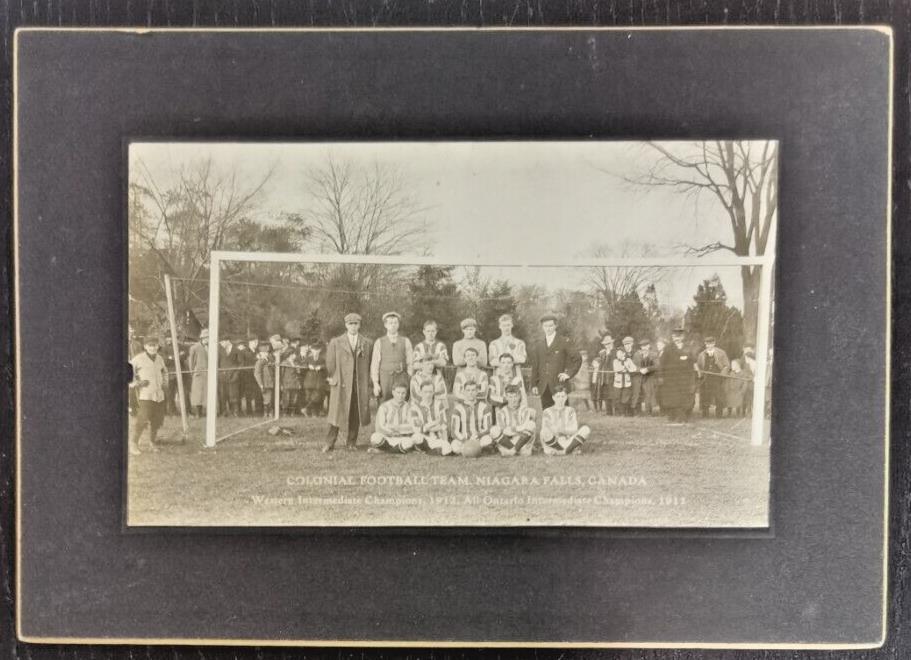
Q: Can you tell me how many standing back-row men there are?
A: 6